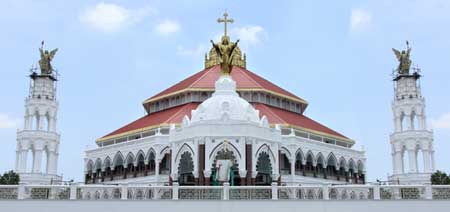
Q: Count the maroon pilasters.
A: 2